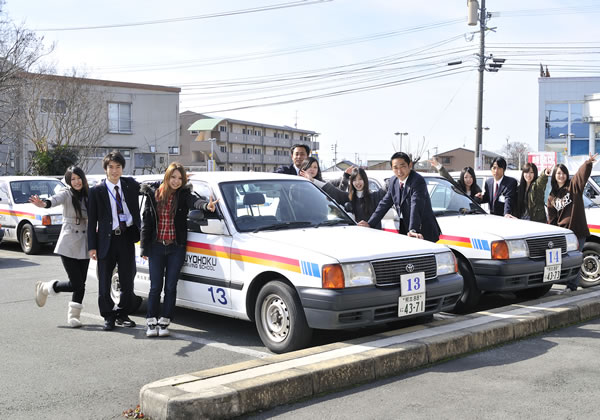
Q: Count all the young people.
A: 11